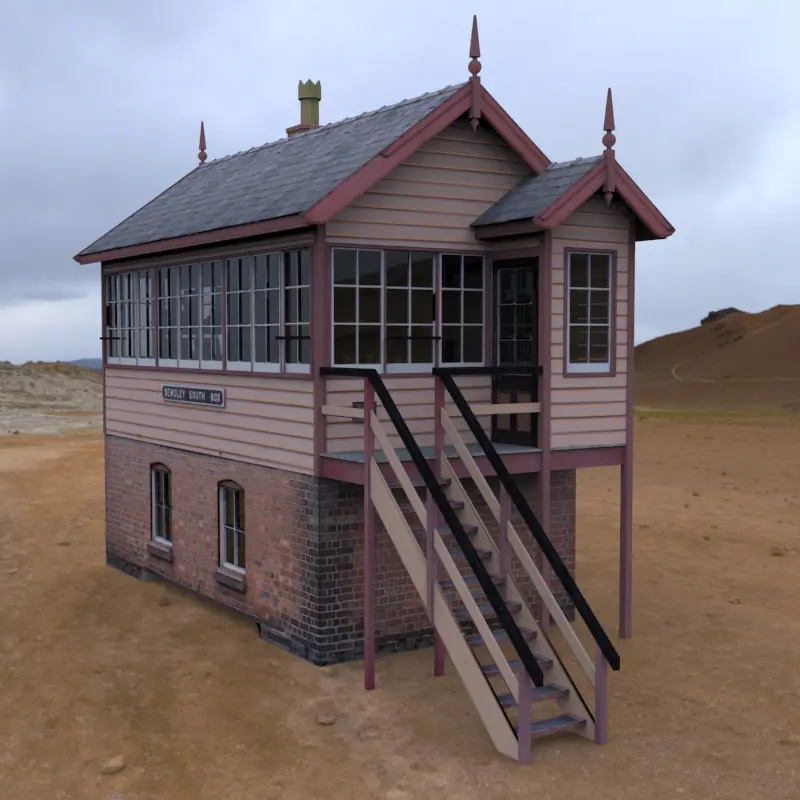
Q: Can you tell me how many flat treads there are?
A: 10